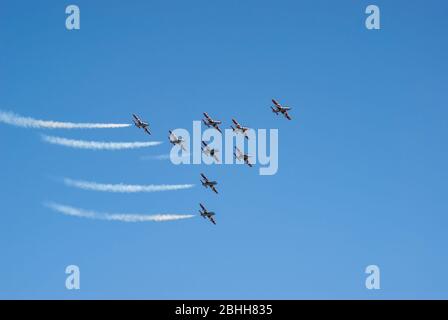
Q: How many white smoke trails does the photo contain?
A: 4